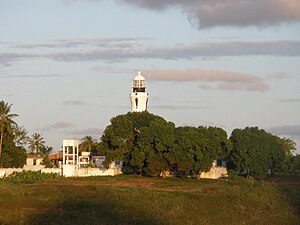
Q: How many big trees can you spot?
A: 3